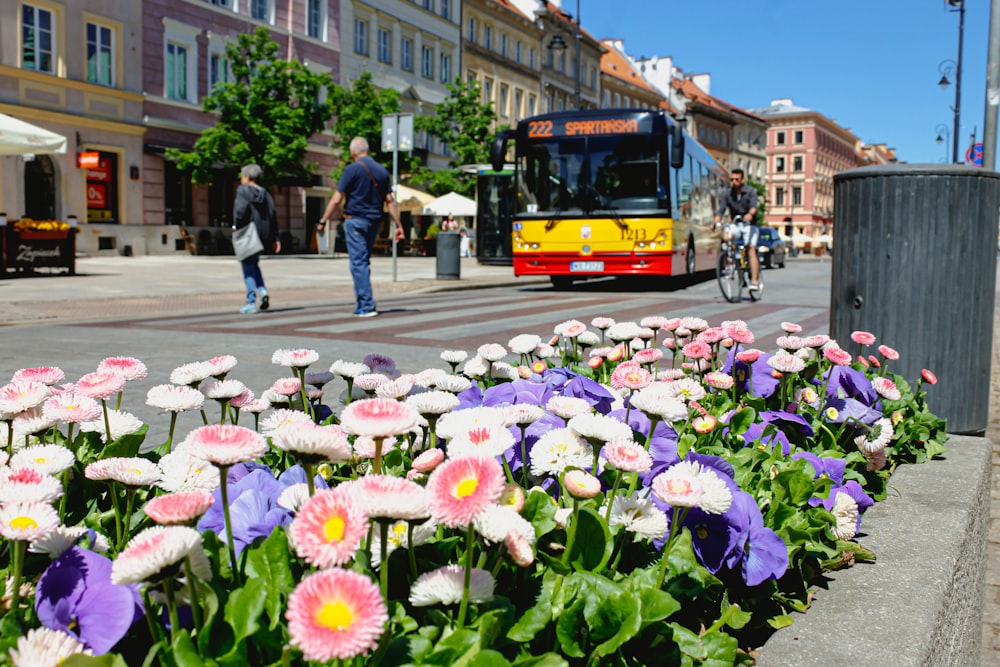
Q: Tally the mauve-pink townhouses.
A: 1